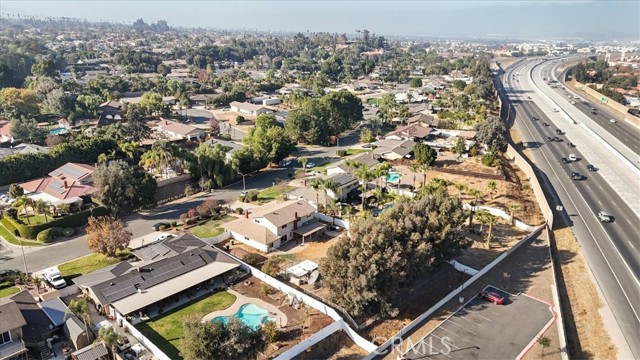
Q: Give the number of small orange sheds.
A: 0